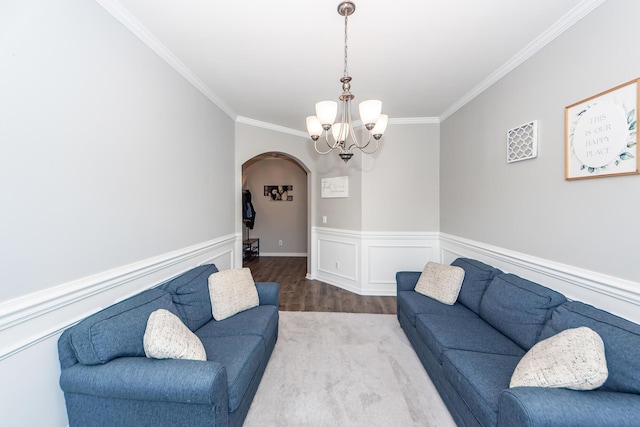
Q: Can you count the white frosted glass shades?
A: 5